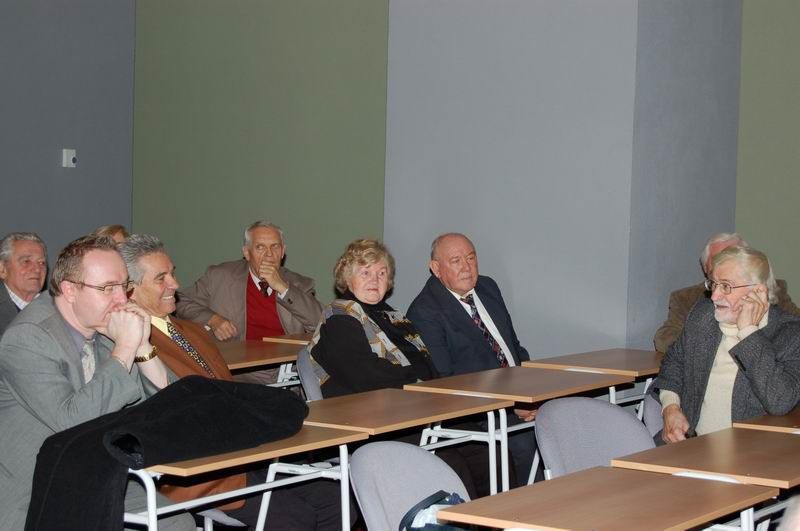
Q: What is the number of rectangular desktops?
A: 9